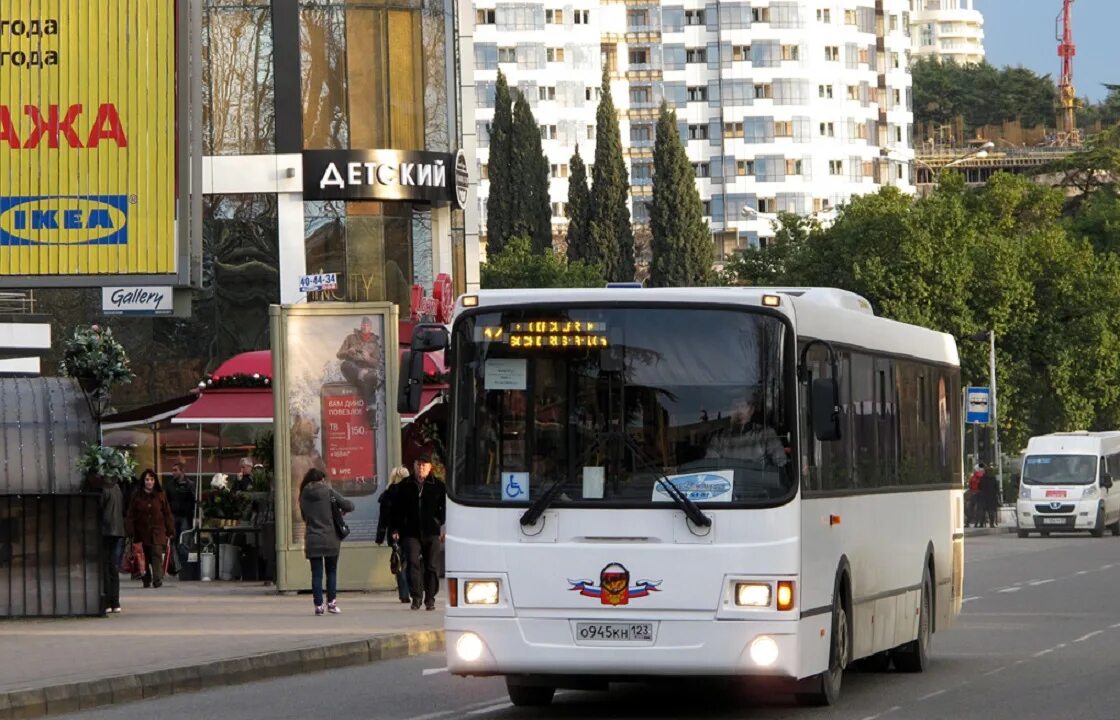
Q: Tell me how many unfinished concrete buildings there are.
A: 1